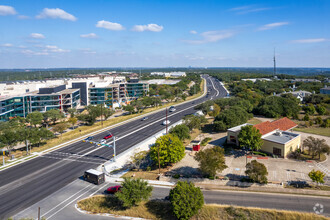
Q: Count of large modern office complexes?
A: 1